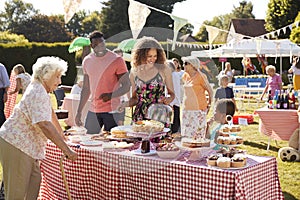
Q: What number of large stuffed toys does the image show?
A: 1